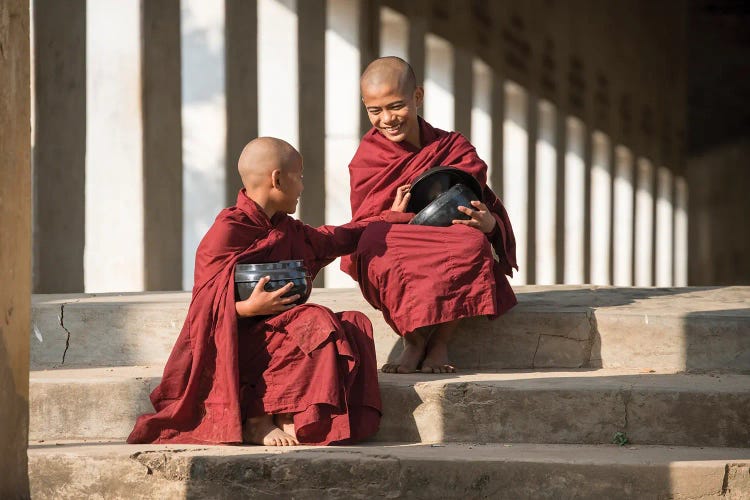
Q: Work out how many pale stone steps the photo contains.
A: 3